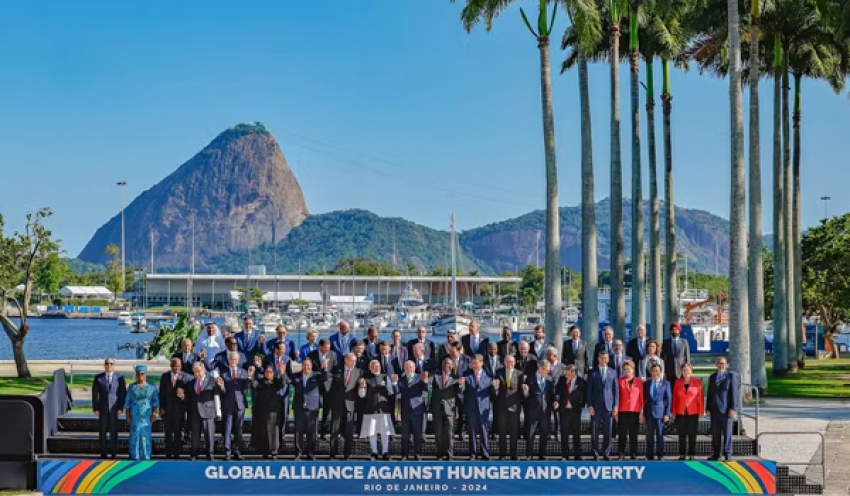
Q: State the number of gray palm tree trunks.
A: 11